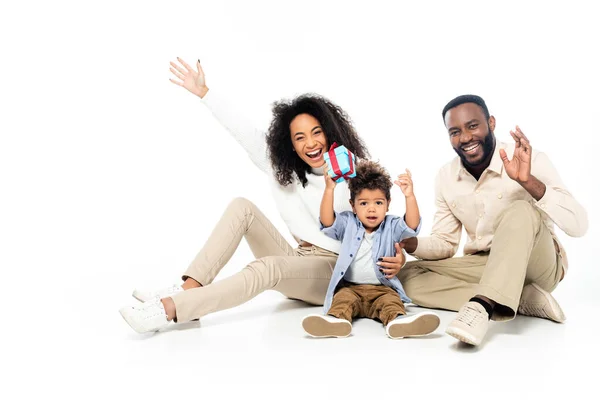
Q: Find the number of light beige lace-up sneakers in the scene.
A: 2